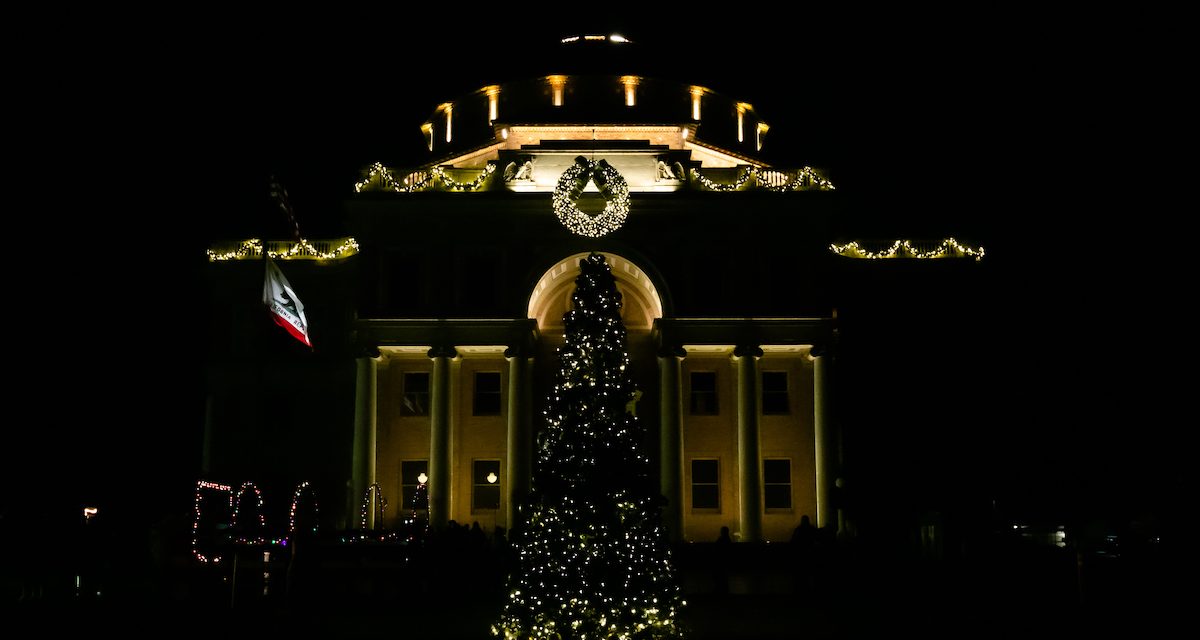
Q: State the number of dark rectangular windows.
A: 8